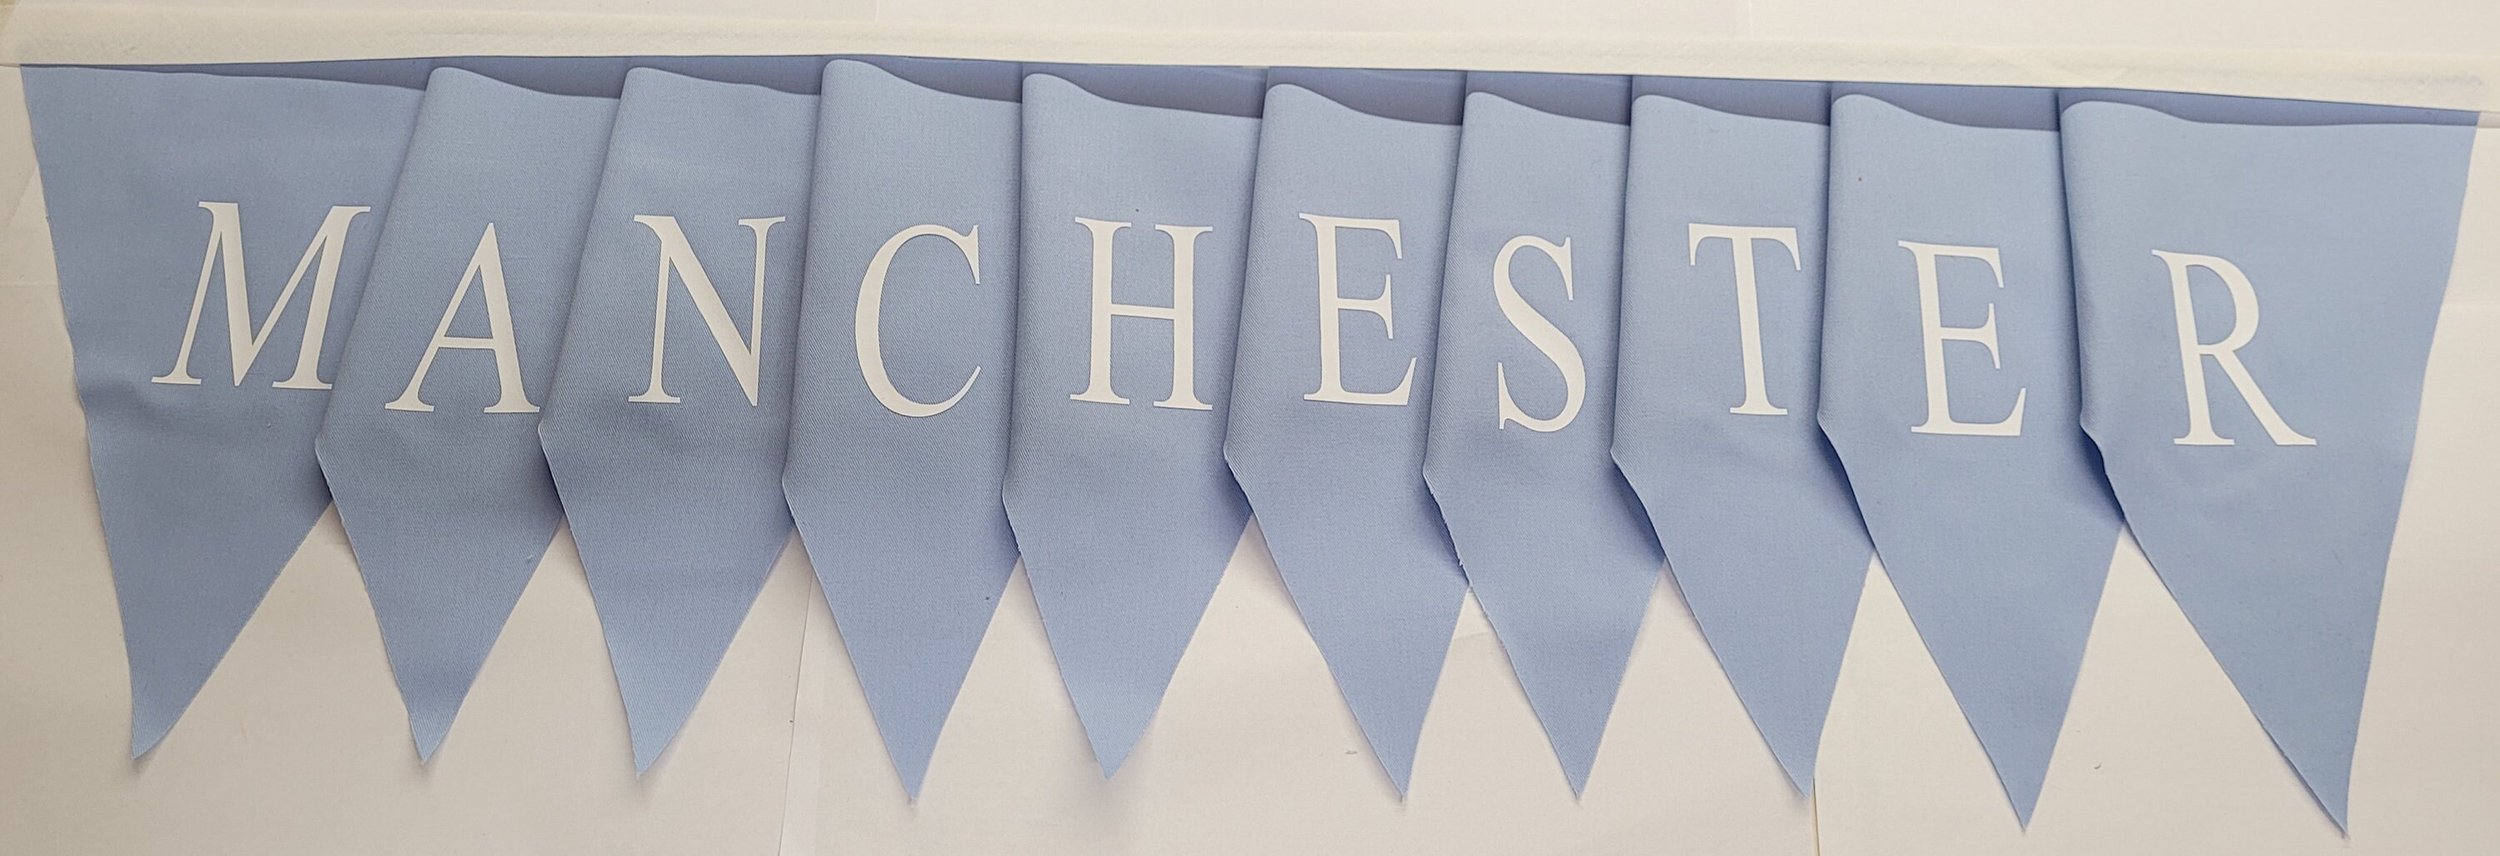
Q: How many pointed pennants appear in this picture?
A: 10